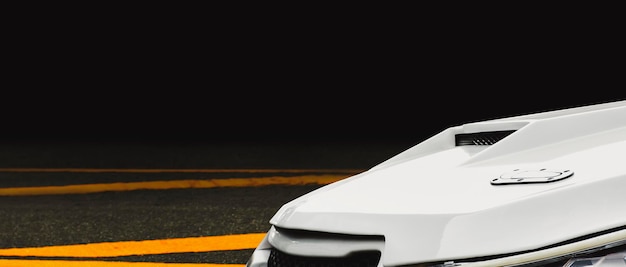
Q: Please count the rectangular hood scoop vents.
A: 1